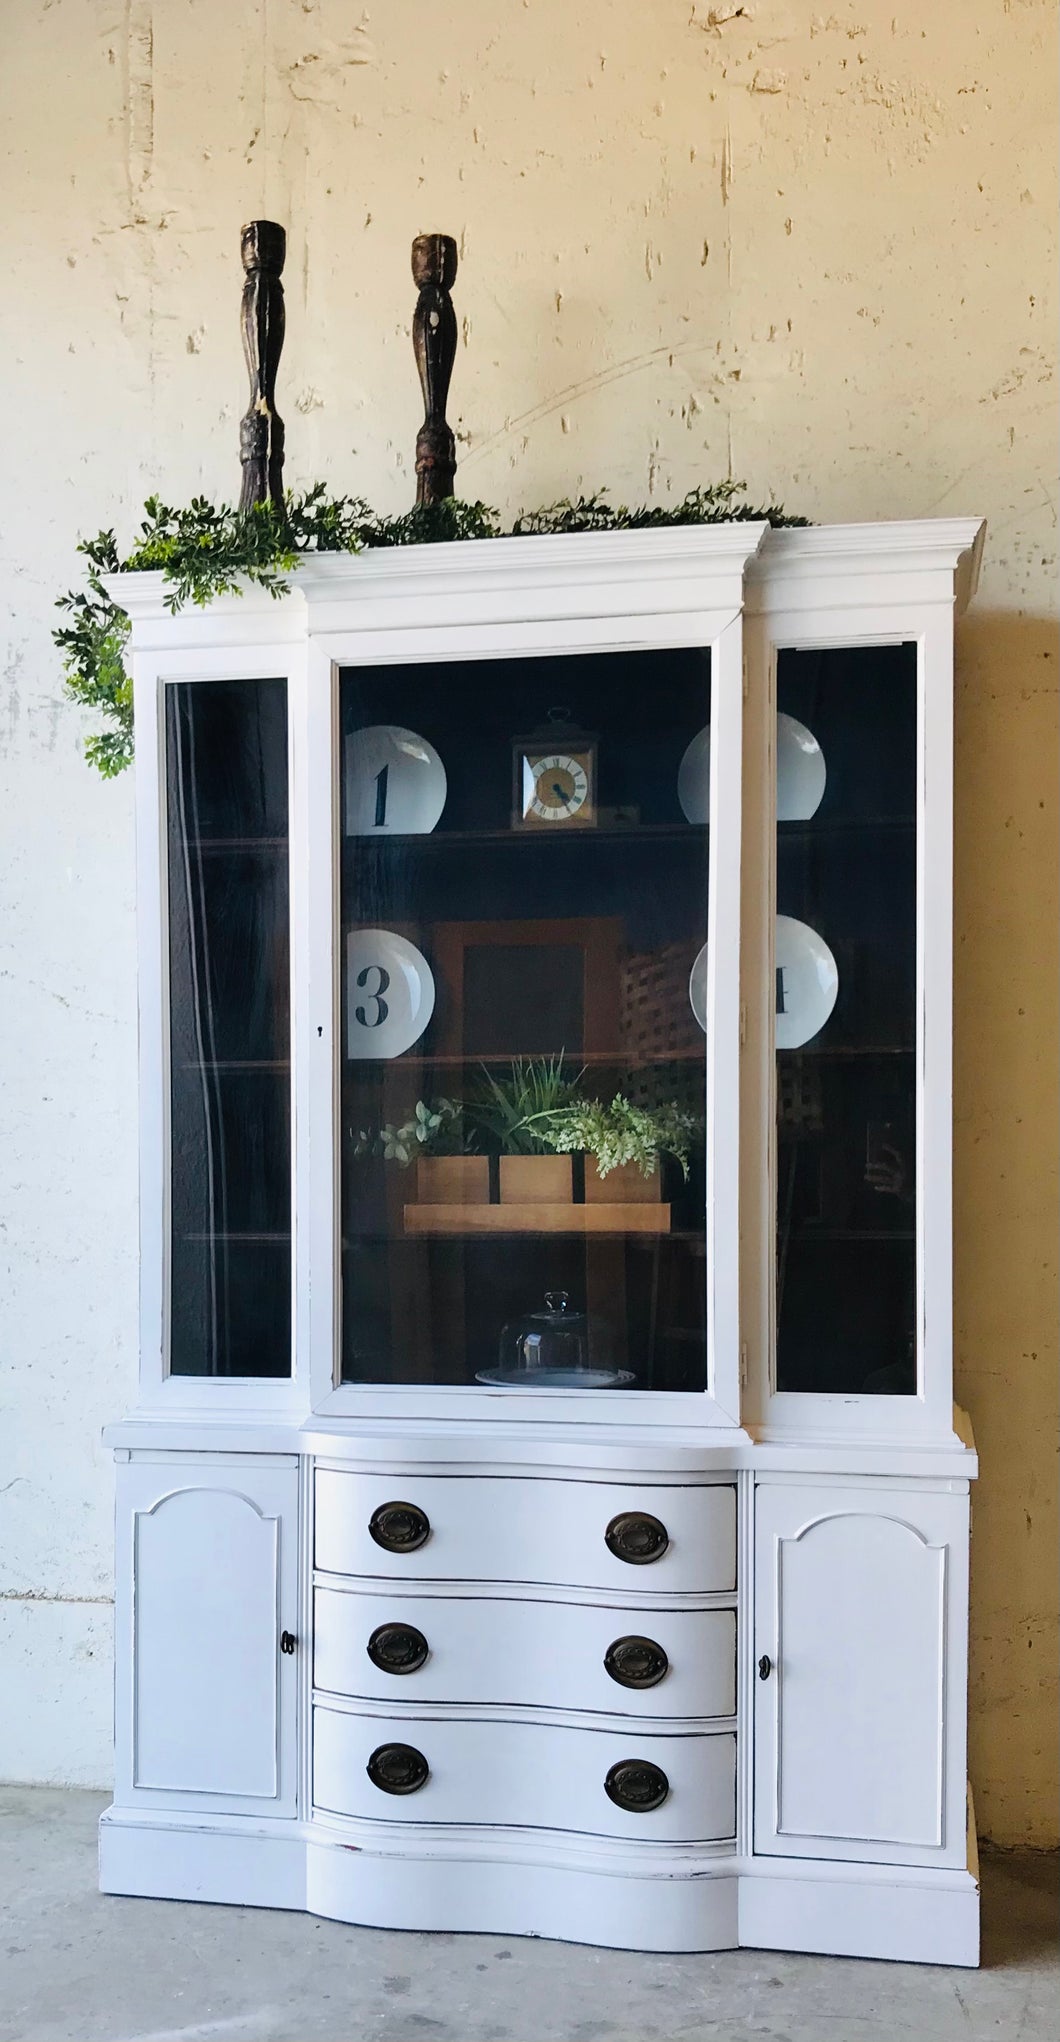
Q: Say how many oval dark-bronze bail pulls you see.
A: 6